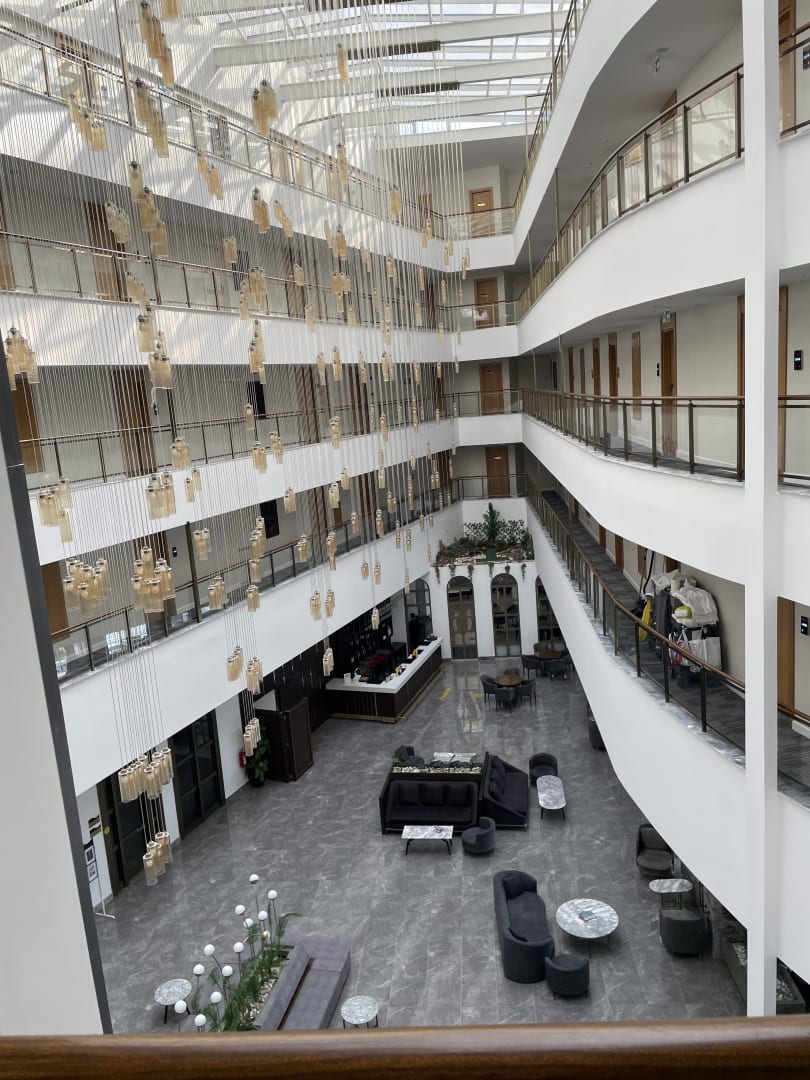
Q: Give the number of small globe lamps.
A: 13